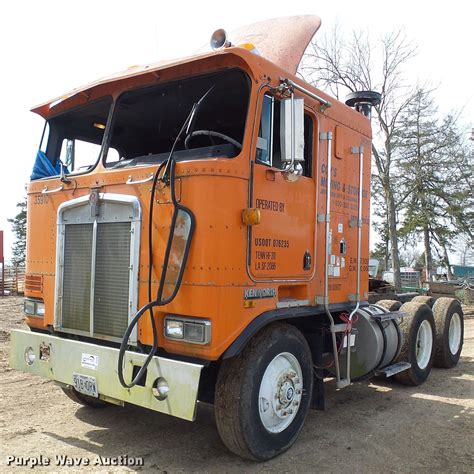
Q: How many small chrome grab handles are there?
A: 2